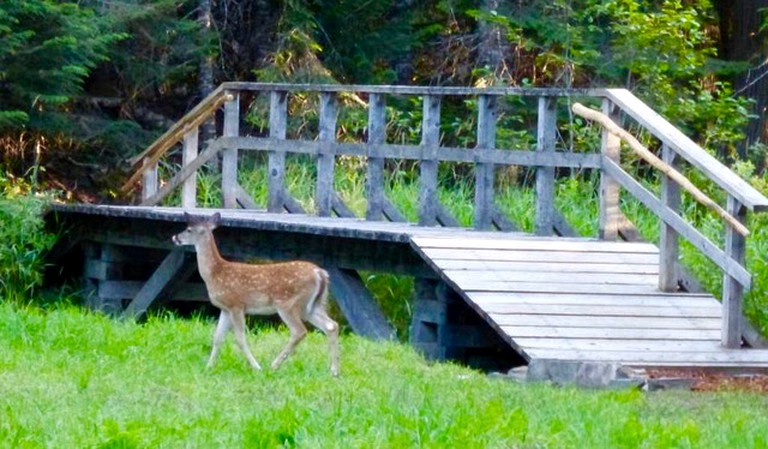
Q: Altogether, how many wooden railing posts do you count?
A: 12